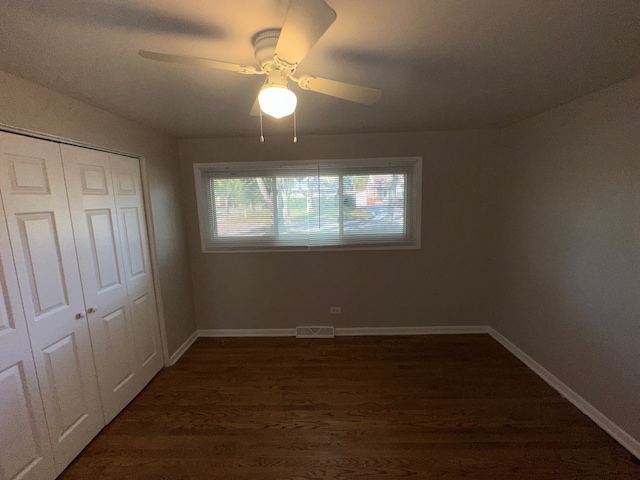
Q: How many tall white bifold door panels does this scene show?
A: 4